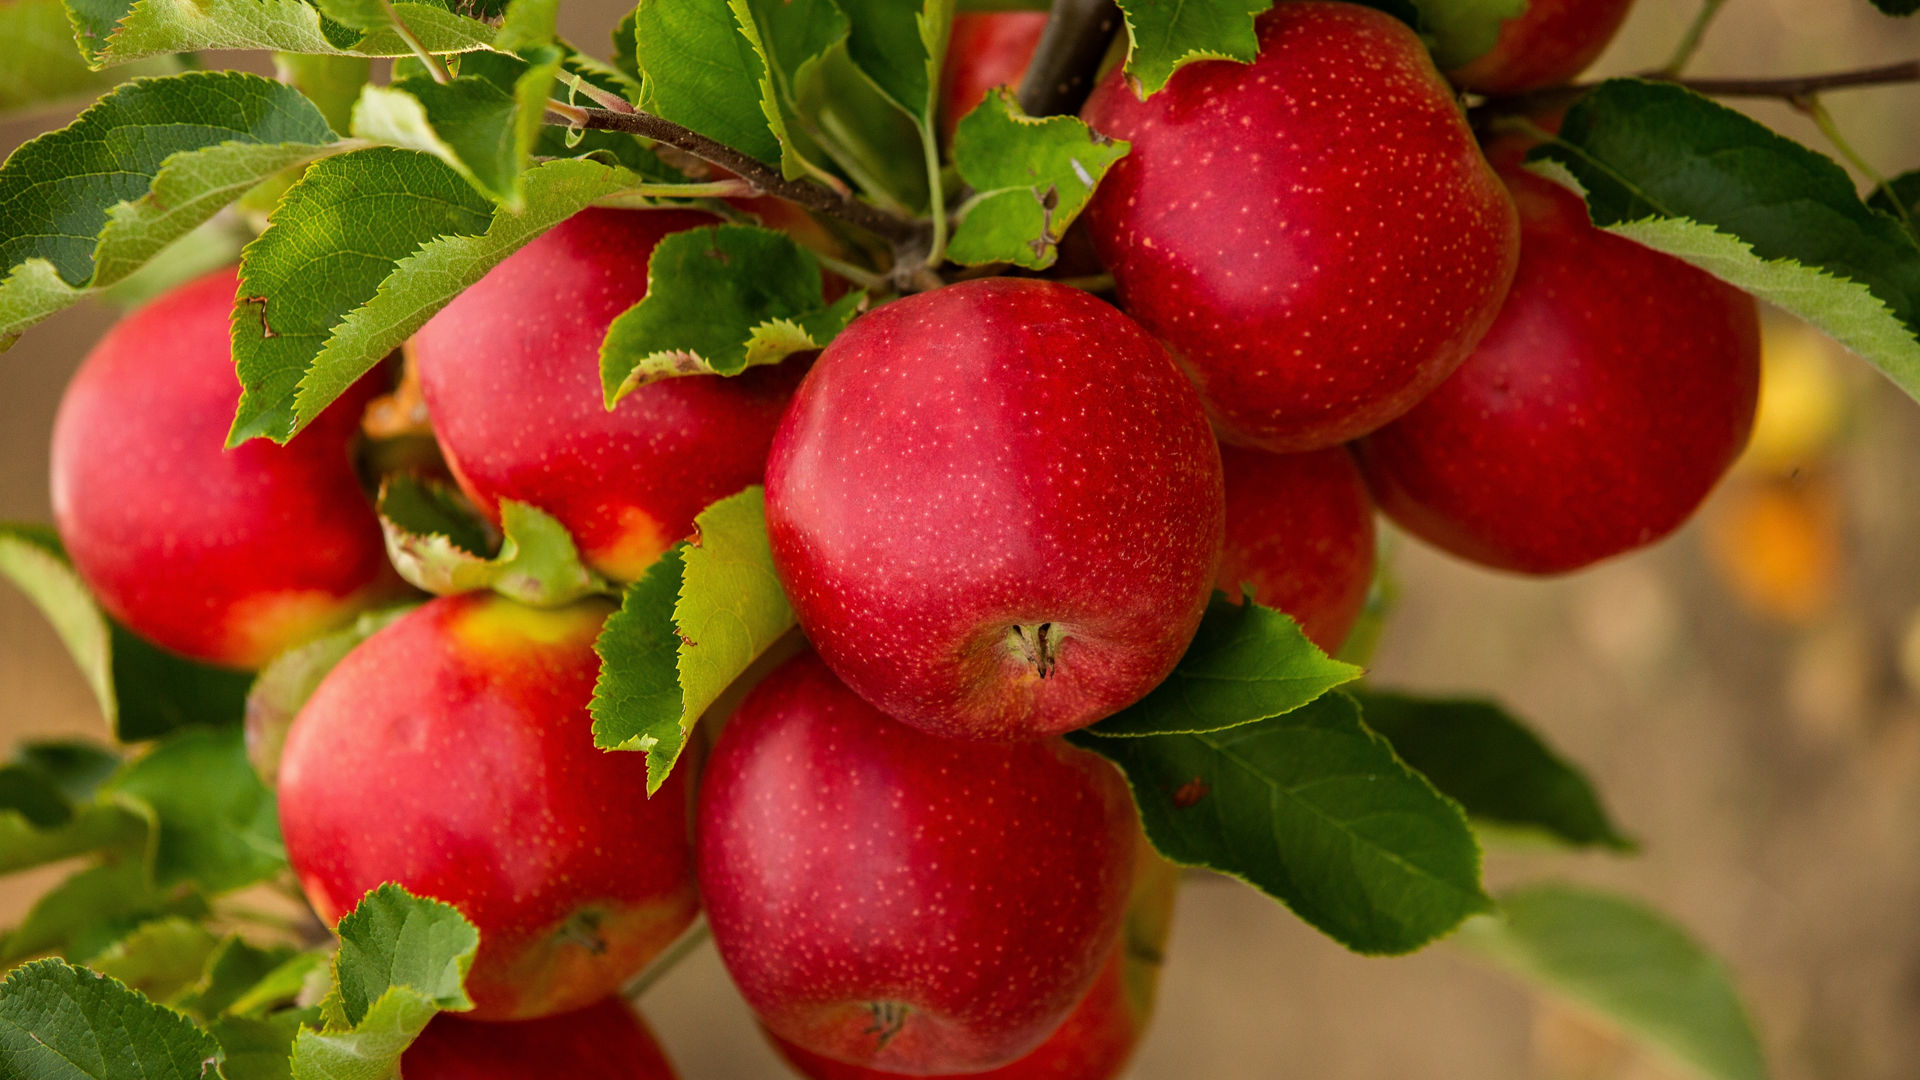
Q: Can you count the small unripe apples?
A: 0